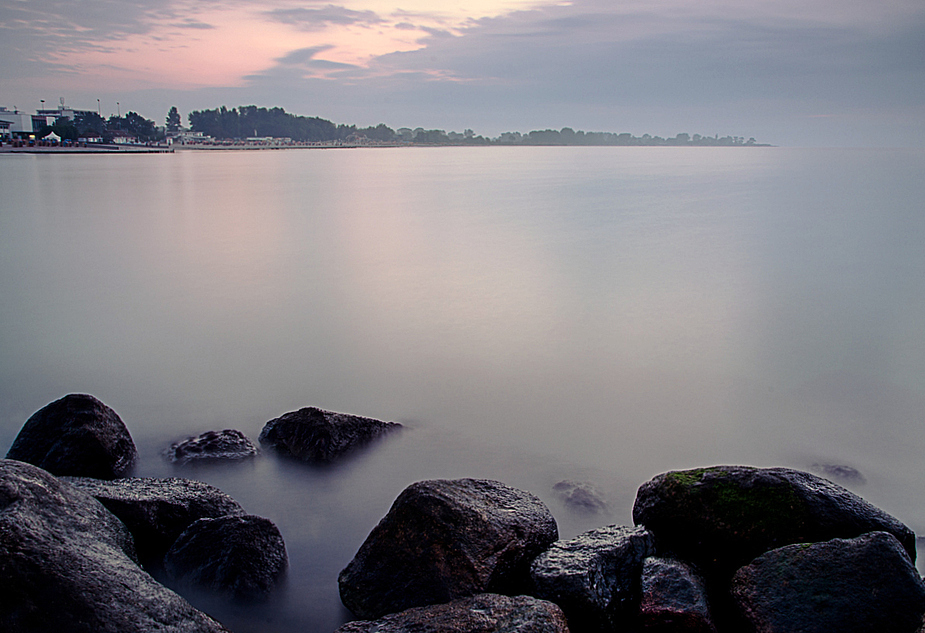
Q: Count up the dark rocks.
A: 12